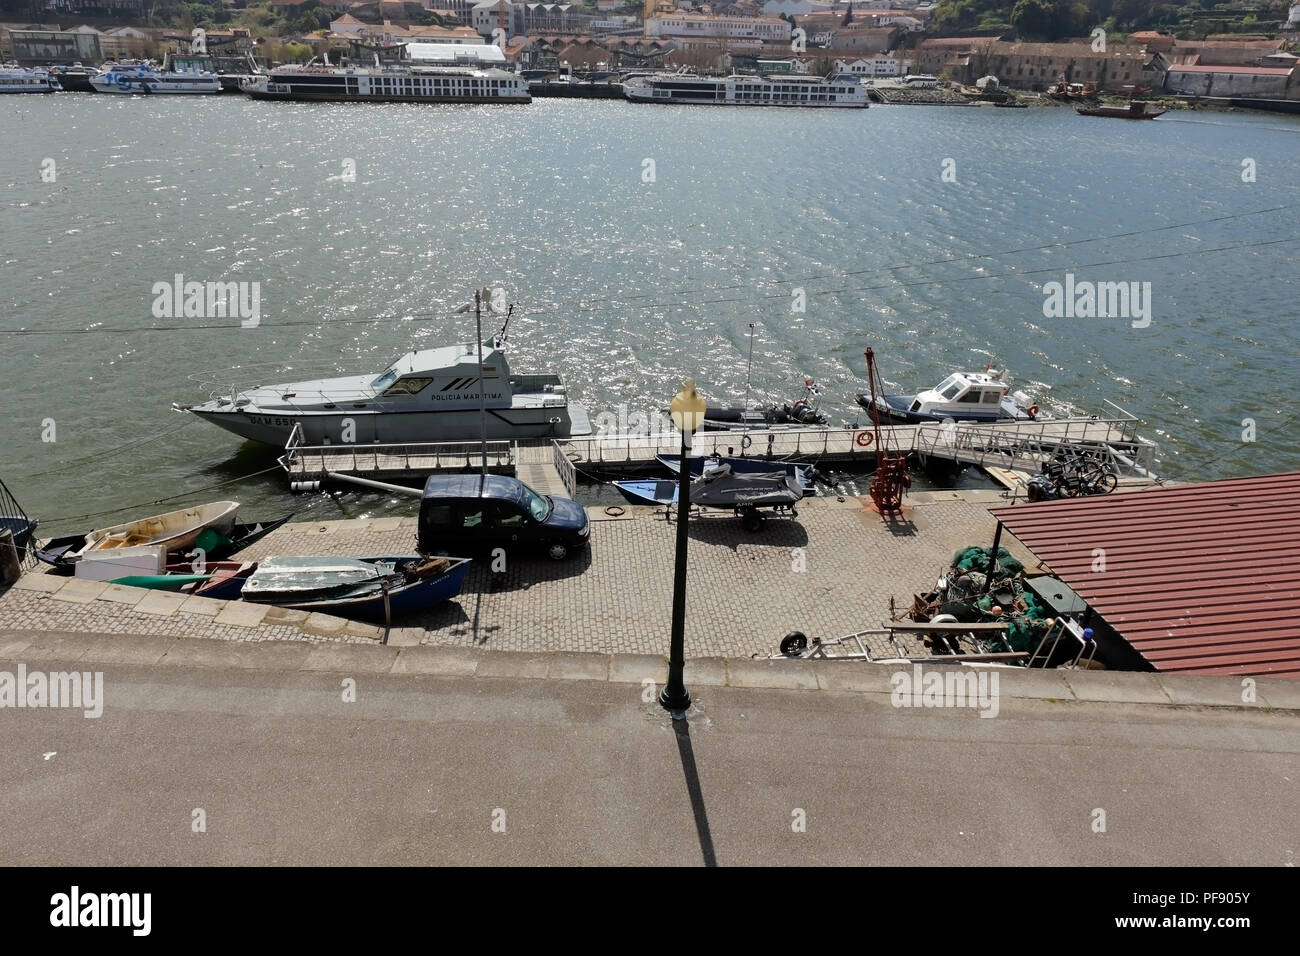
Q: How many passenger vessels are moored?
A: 4